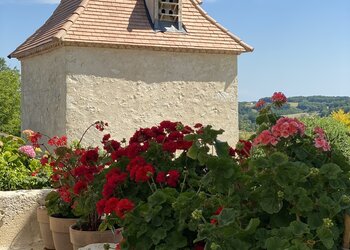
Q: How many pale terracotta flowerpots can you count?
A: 3